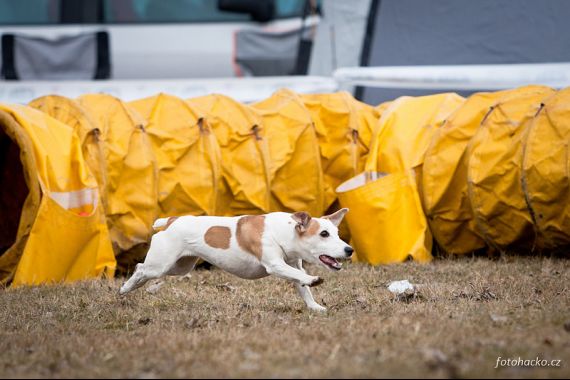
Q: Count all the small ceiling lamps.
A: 0